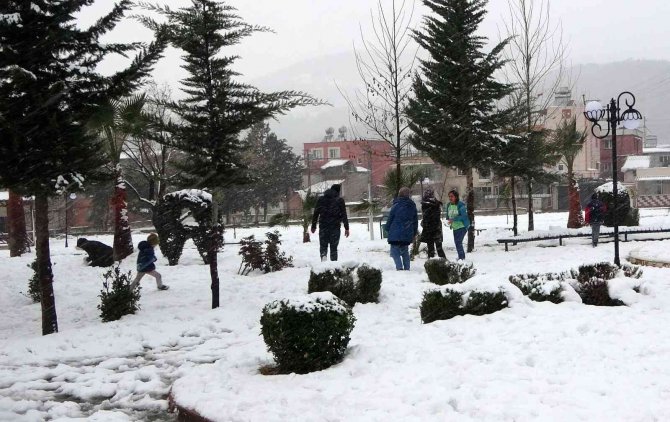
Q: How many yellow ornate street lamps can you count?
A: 0